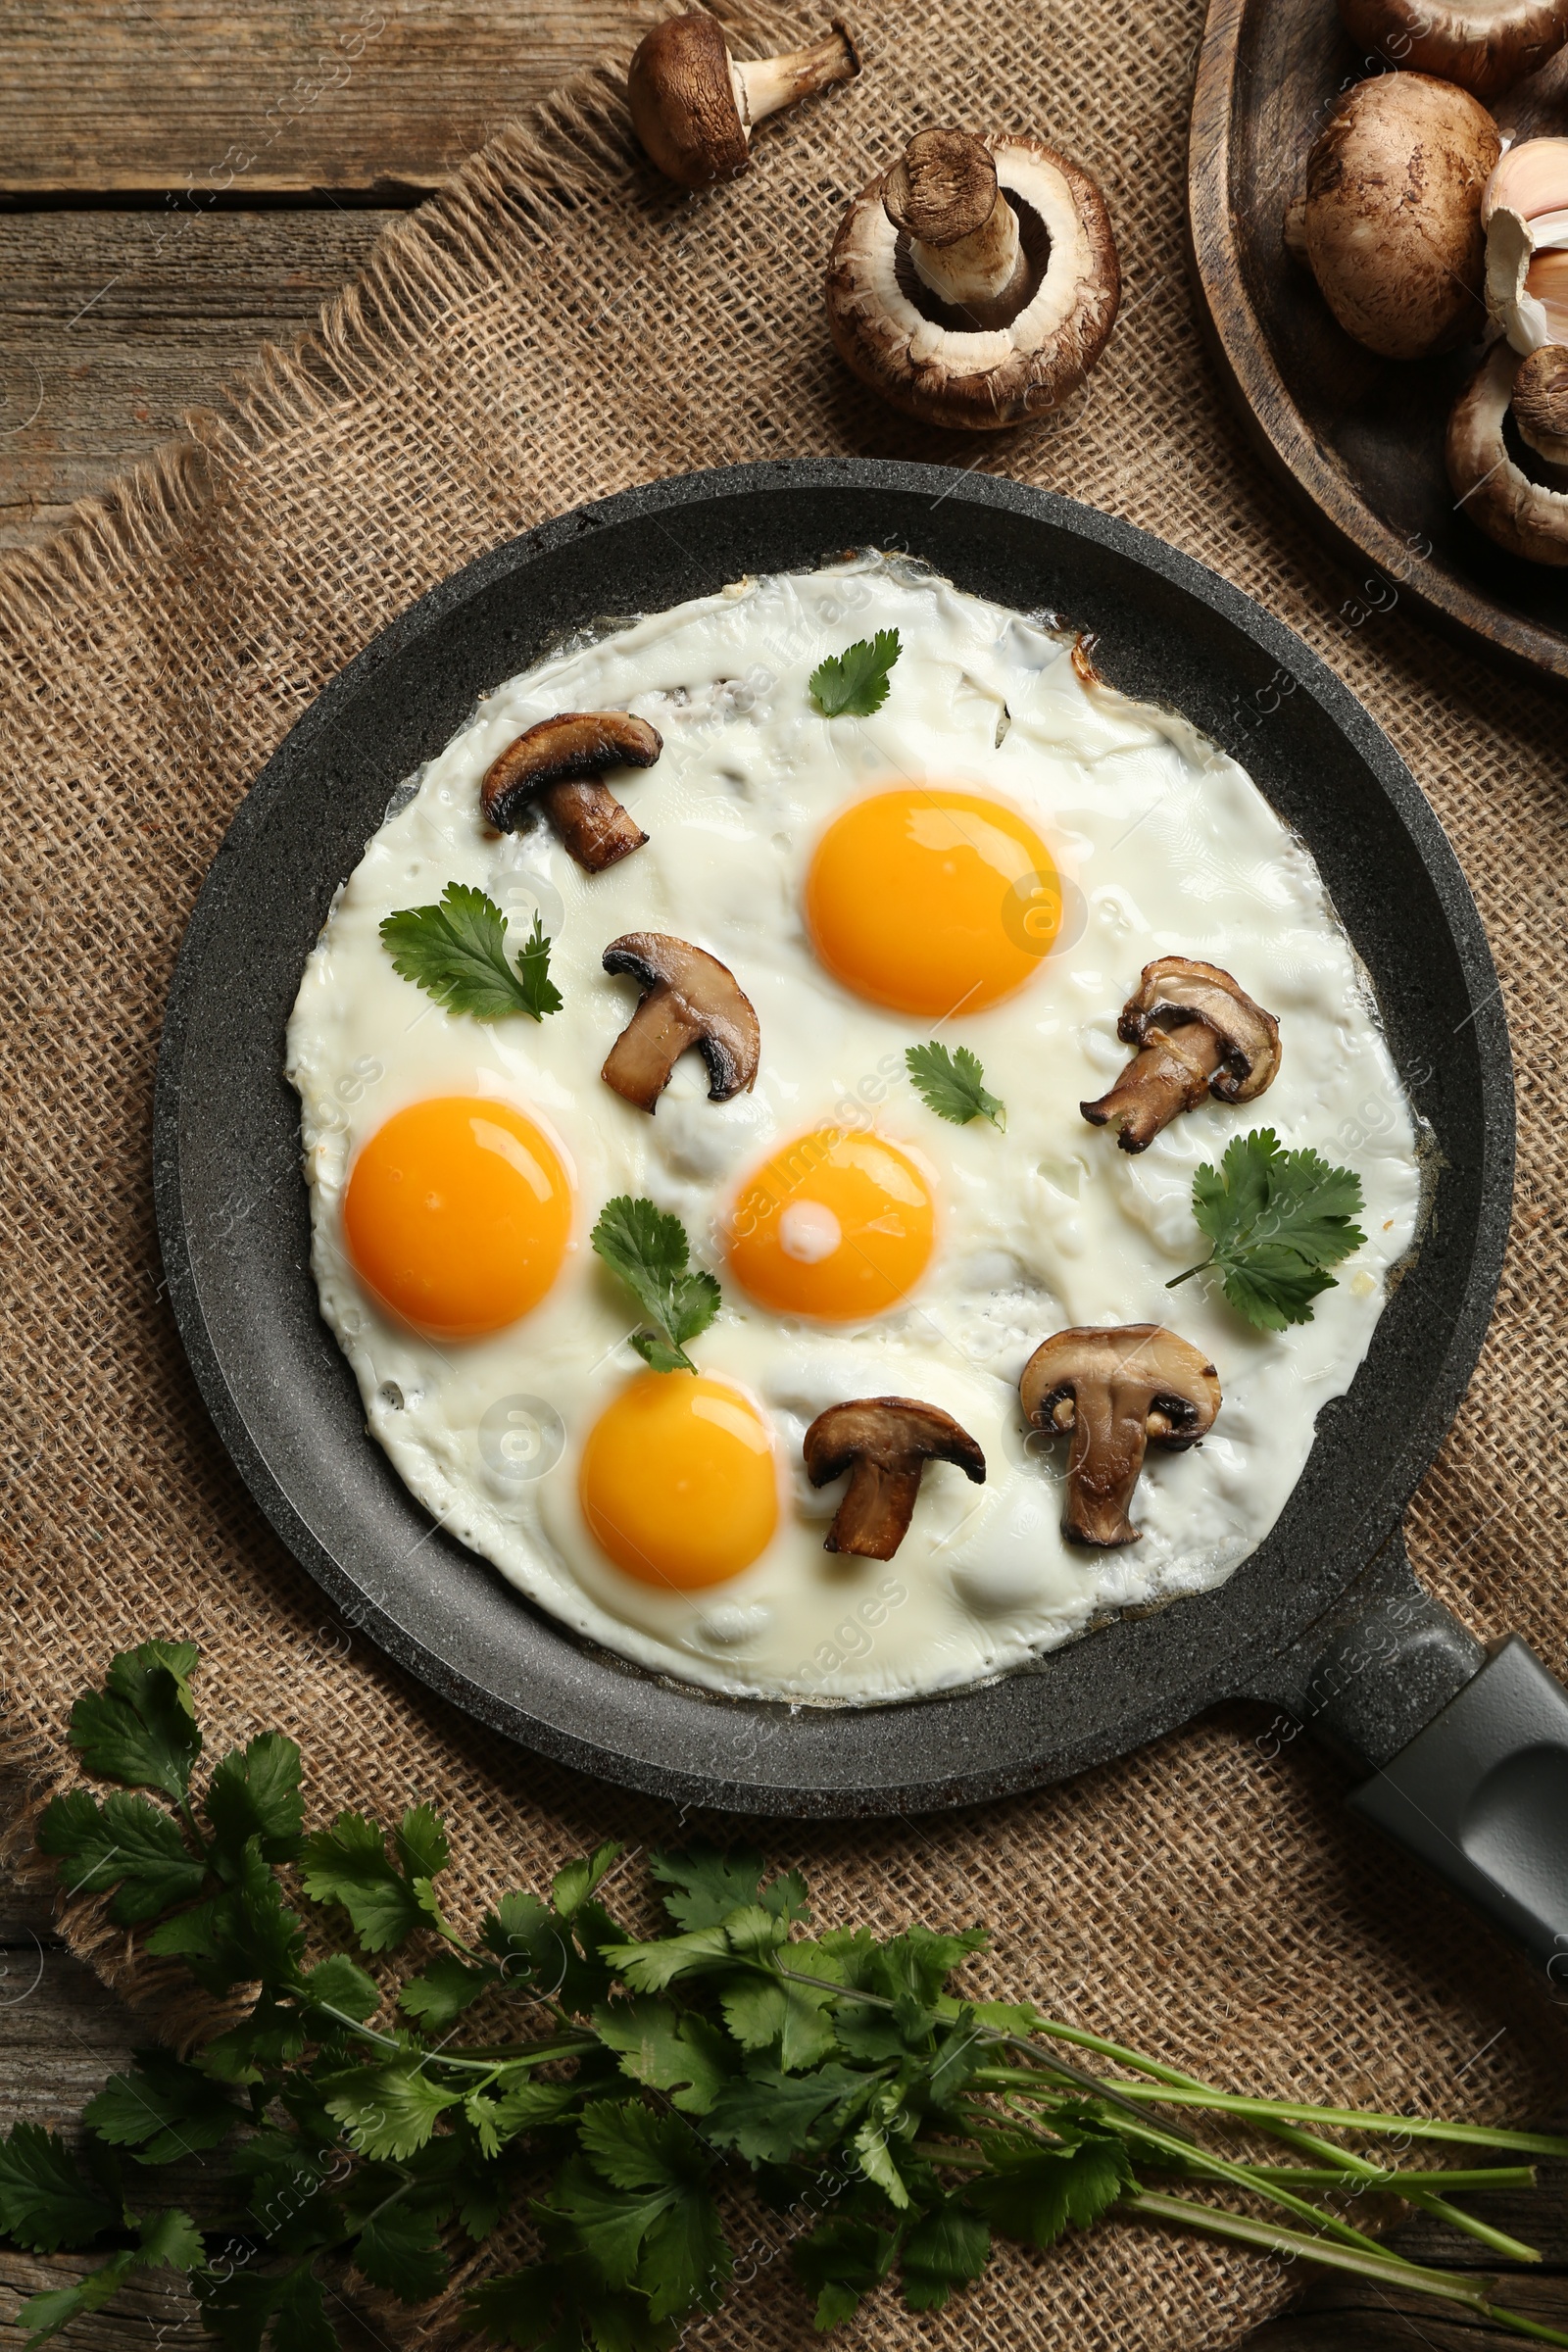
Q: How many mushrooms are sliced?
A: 5